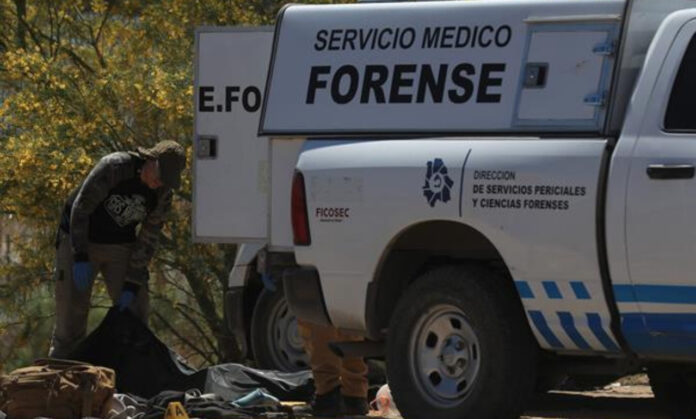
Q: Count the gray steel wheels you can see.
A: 2